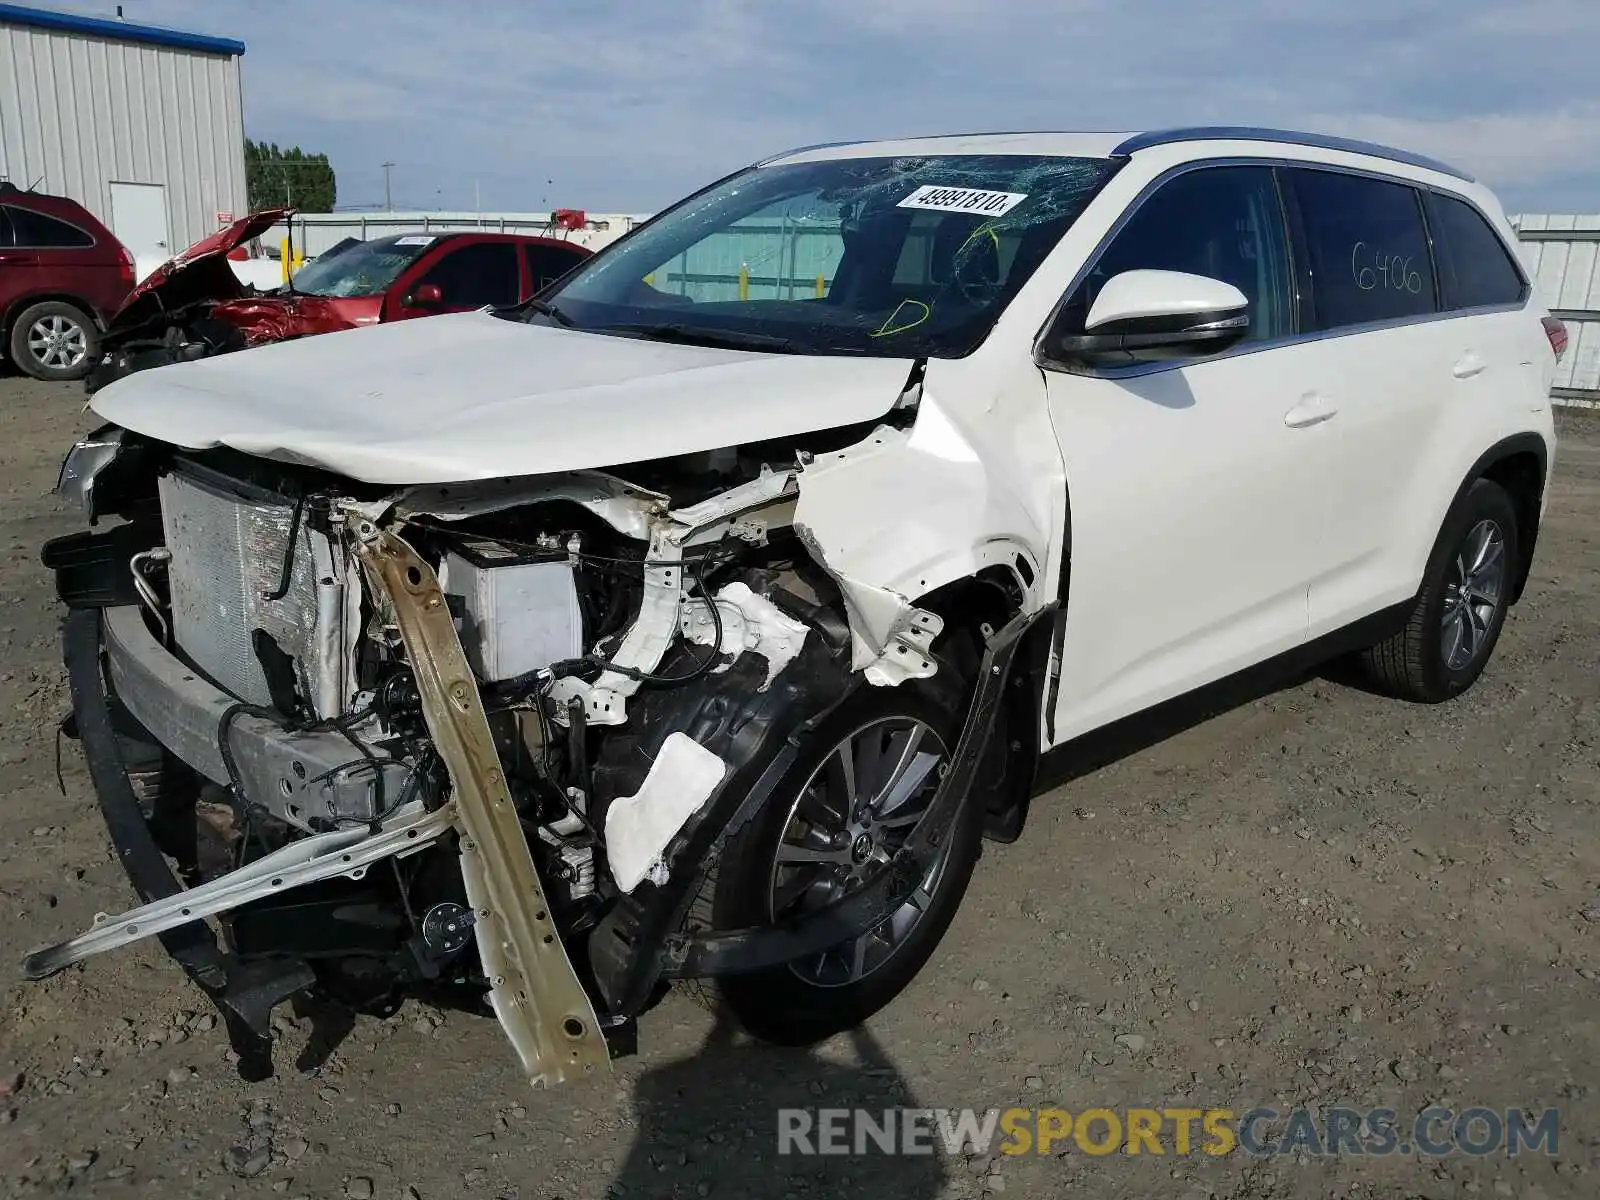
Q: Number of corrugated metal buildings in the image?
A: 1